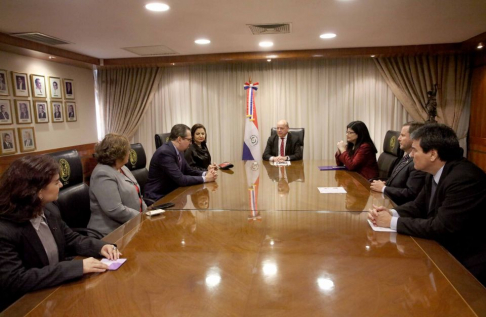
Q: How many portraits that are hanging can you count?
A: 12